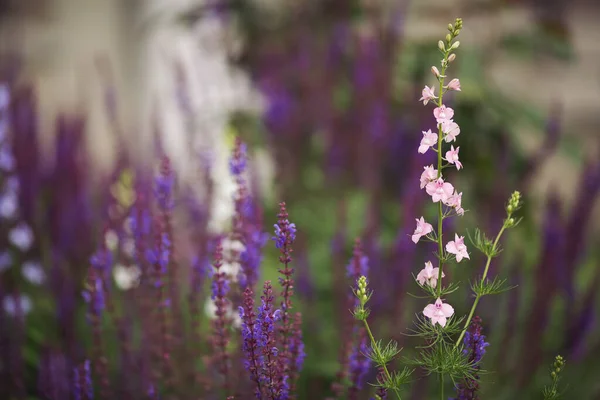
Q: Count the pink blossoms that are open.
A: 12